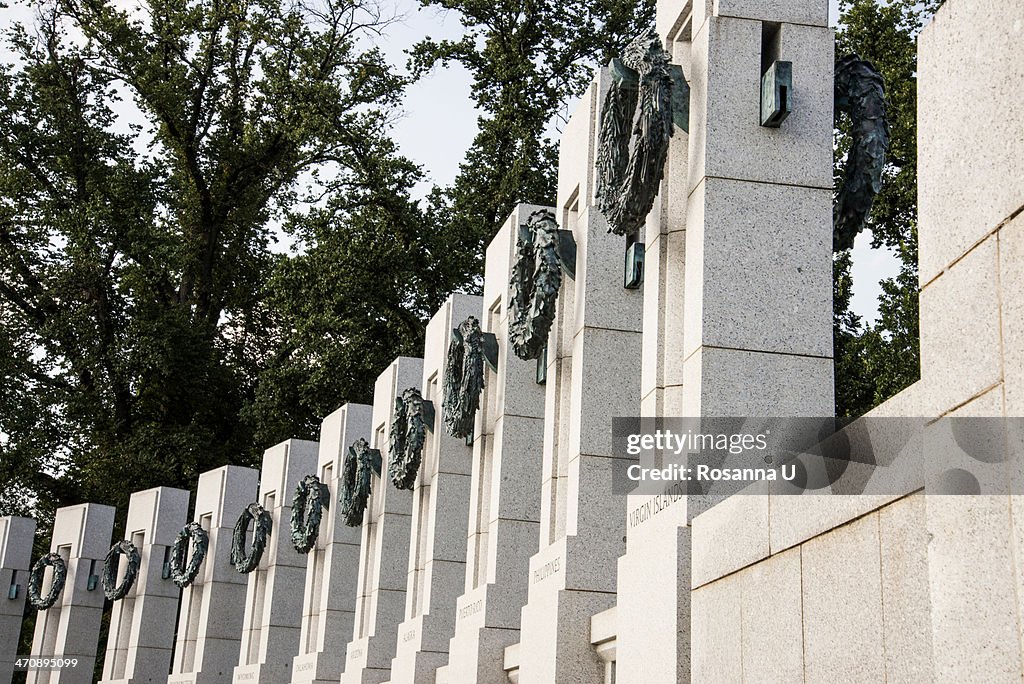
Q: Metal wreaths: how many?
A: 11